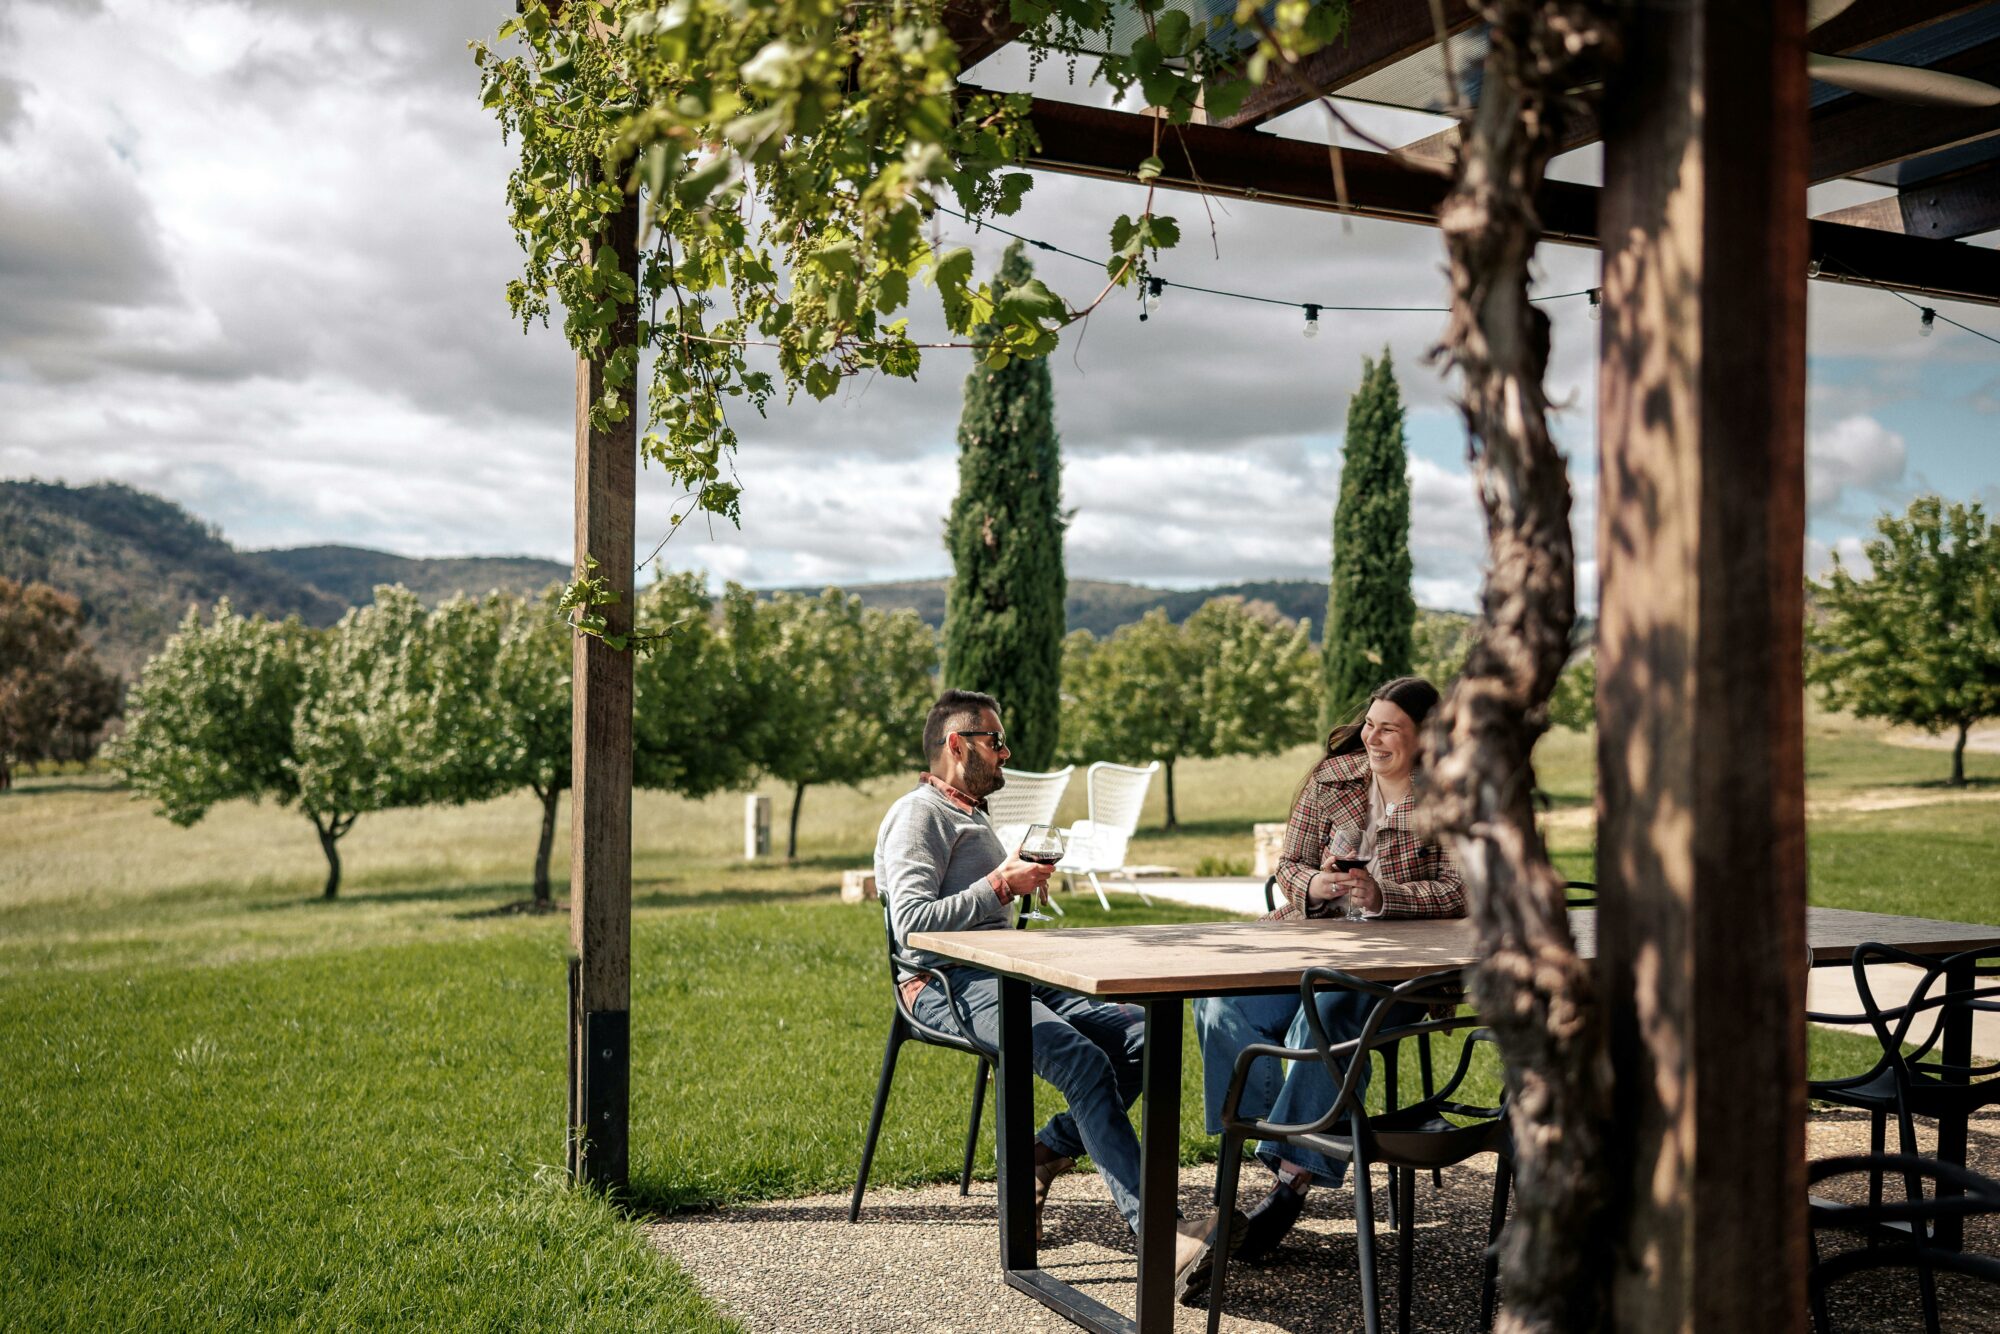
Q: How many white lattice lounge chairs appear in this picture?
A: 2